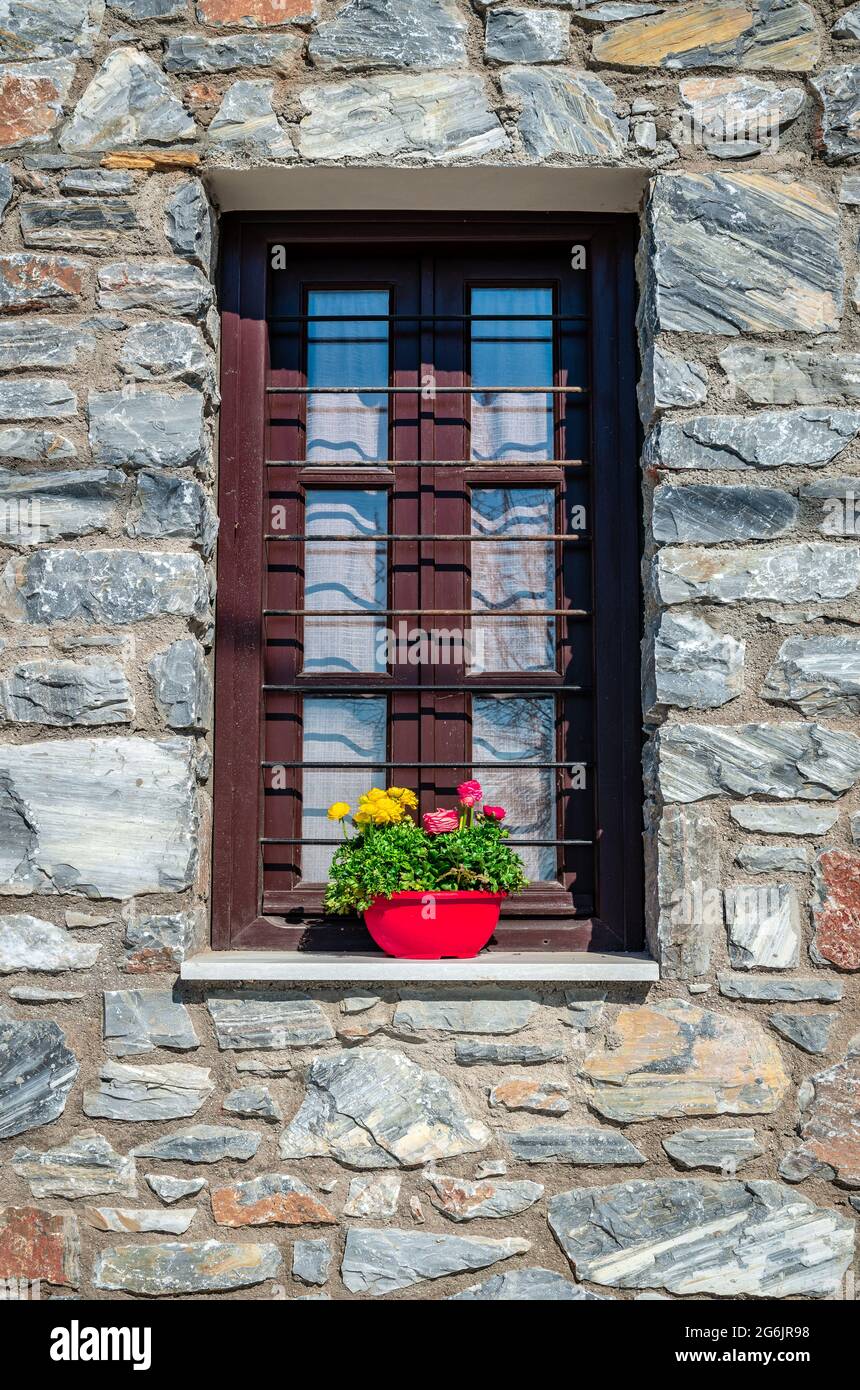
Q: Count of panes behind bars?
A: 6